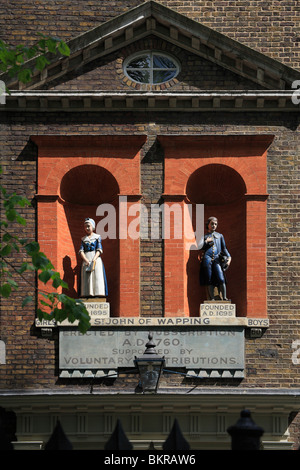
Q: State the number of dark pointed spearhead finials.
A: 3